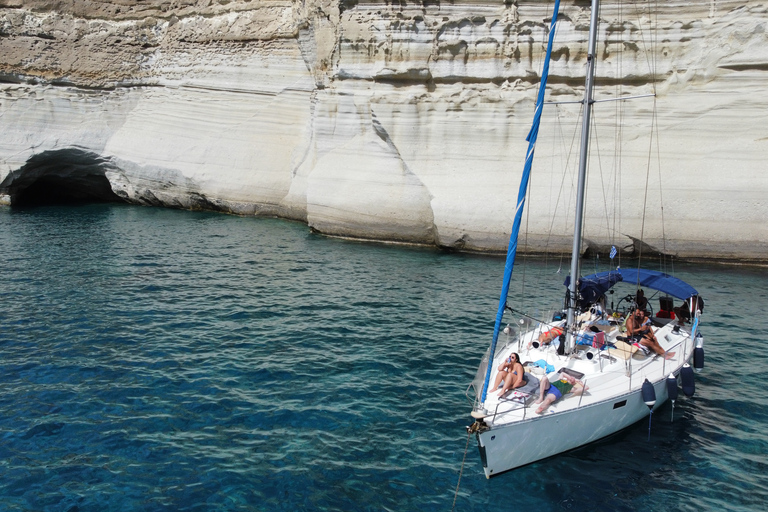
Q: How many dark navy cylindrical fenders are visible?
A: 4